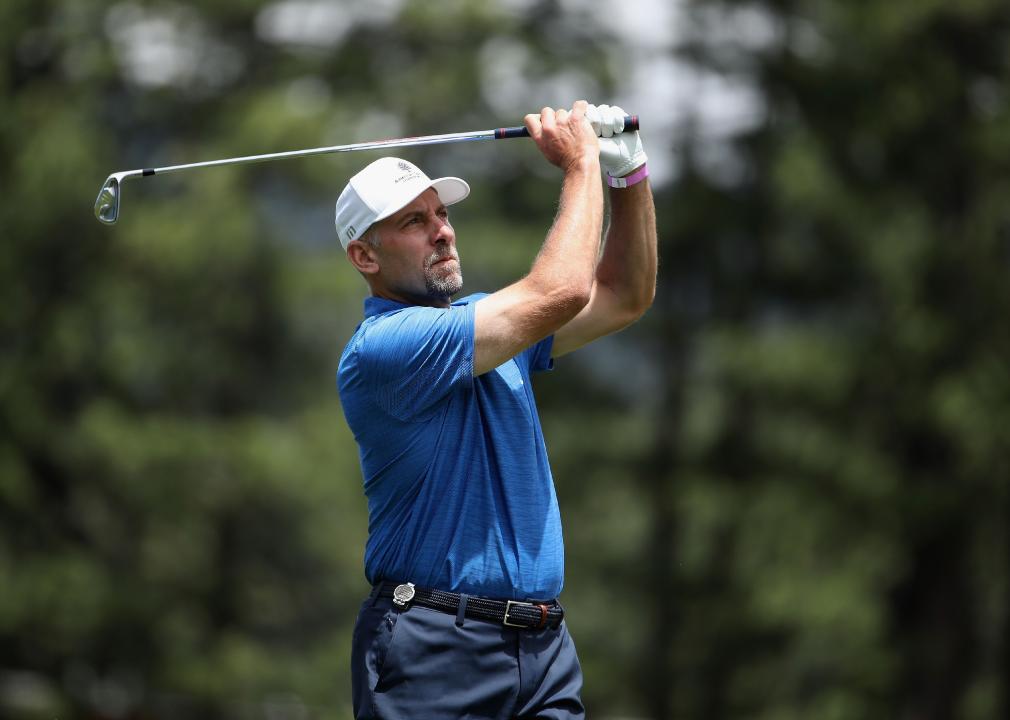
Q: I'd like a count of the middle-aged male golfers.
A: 1